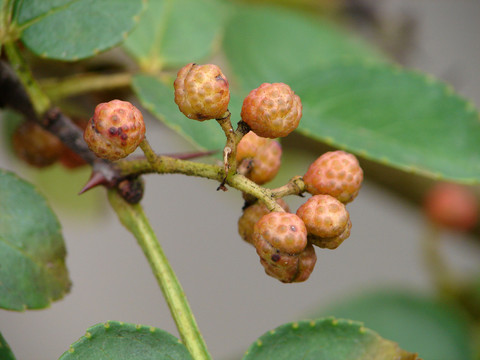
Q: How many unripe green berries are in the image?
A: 0